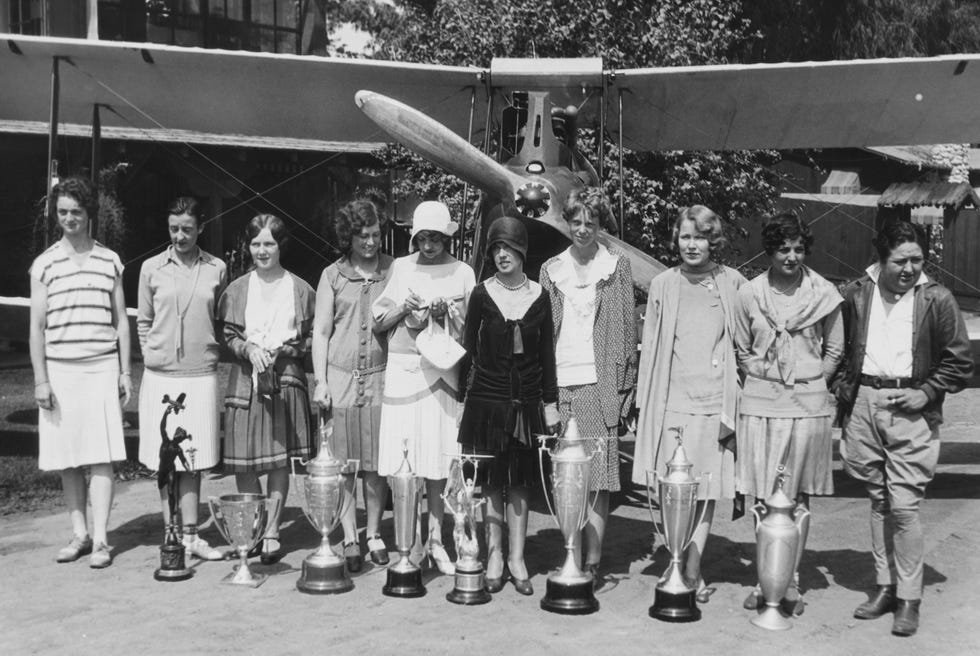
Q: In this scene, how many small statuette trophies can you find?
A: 2